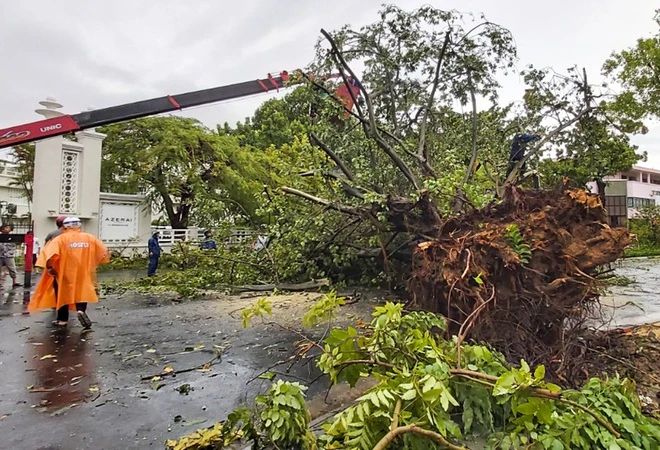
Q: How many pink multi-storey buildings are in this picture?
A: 1